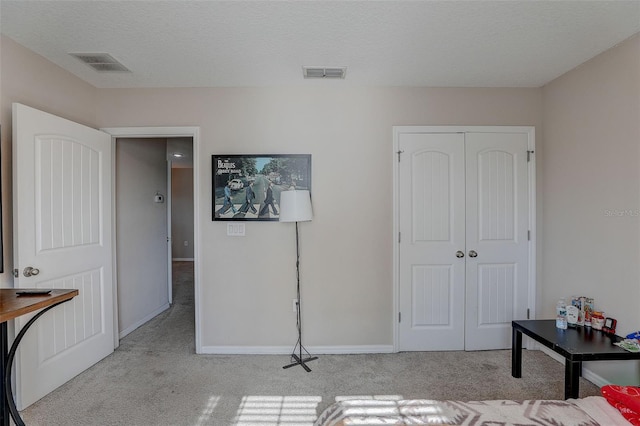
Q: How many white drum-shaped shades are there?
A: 1